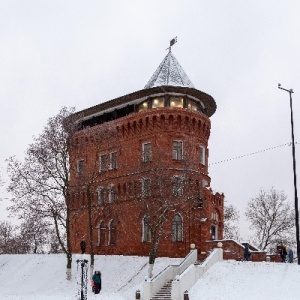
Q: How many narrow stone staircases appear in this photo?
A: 1